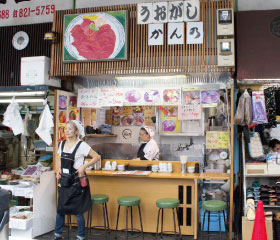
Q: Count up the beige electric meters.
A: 2